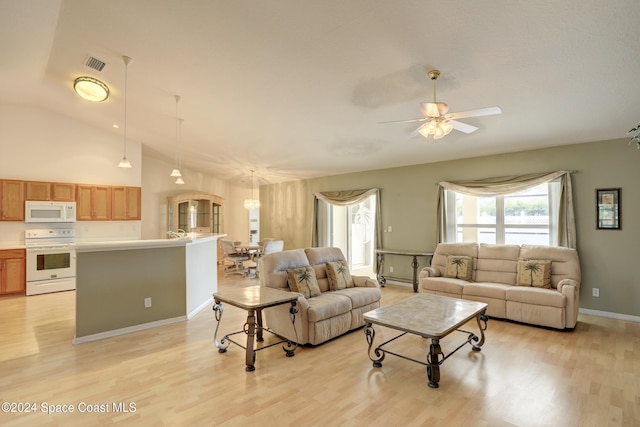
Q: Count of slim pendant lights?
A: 3